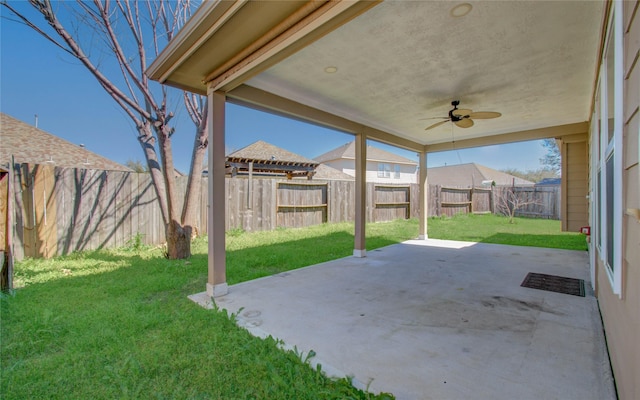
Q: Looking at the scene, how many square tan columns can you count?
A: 3